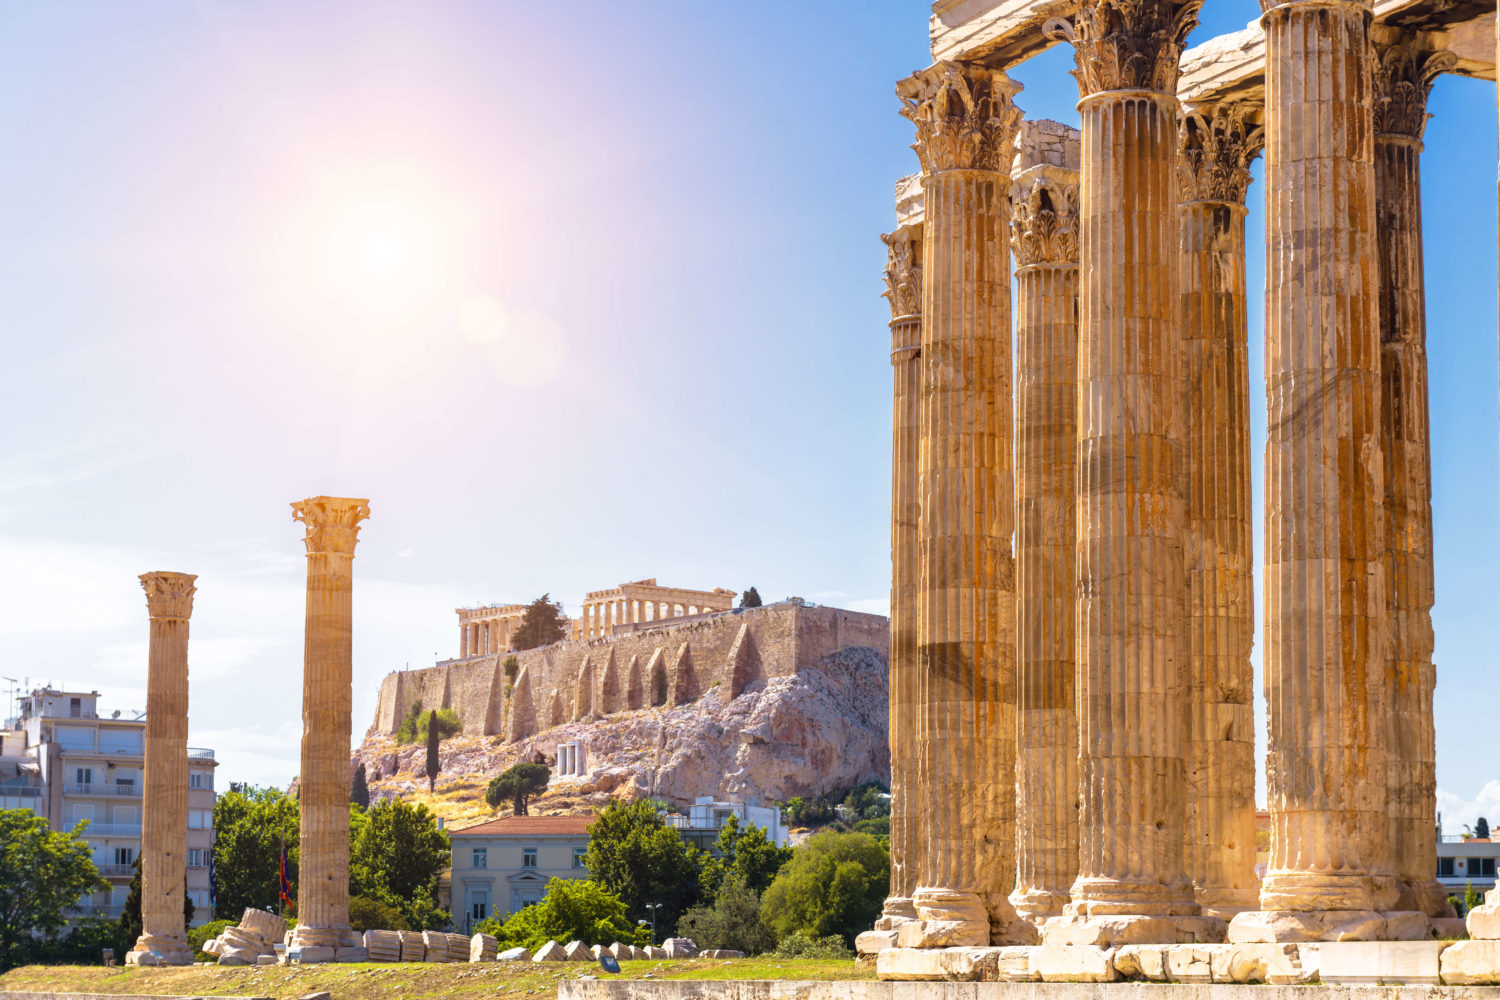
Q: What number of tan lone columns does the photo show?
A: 2